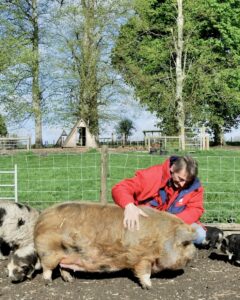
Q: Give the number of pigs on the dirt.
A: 5